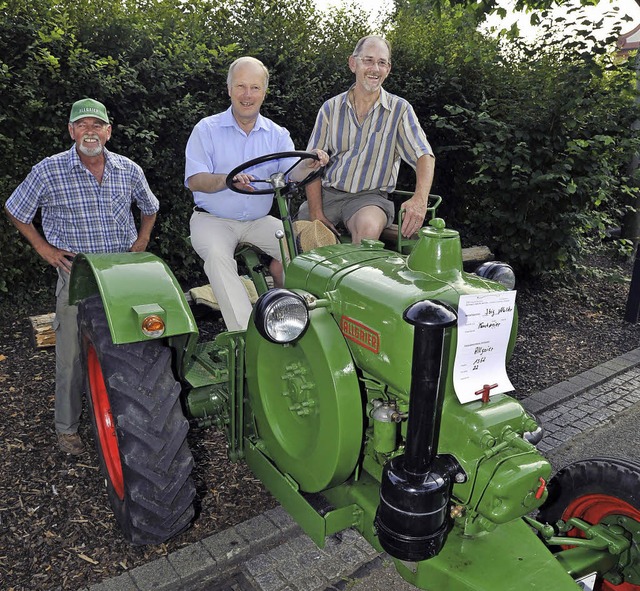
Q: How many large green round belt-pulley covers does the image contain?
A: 1